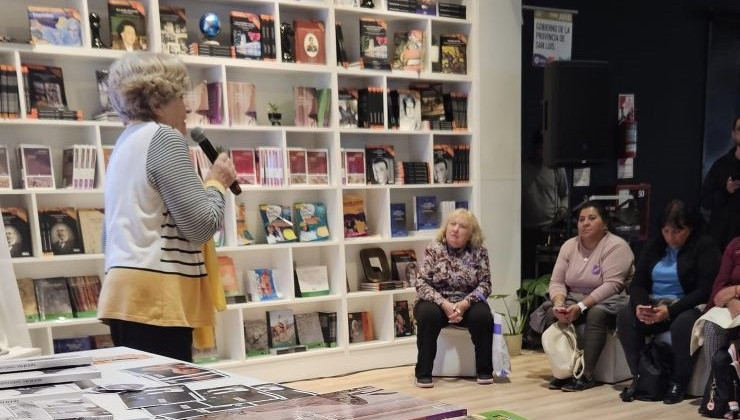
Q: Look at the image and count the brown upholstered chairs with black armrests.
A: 0